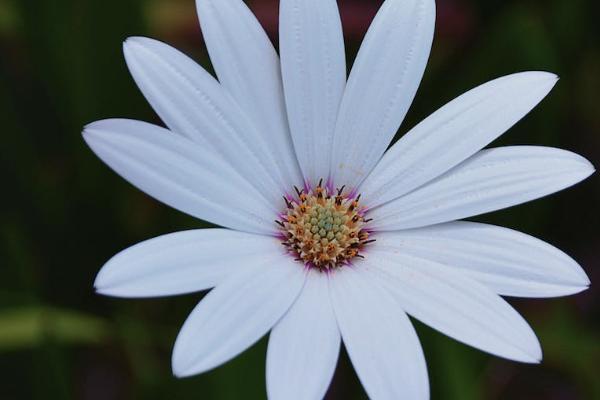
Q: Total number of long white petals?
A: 13